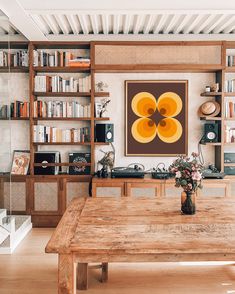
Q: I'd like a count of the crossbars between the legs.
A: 1